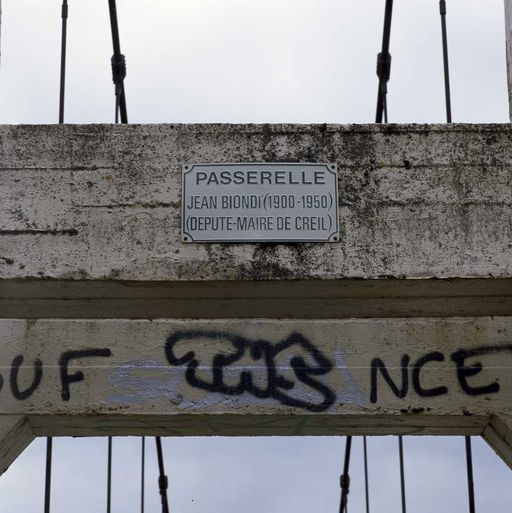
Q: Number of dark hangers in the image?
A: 12